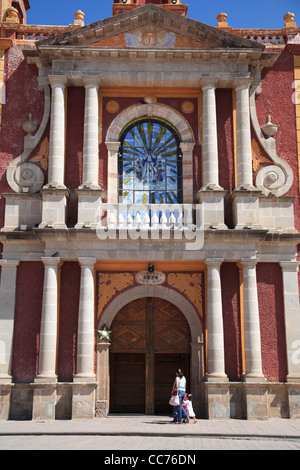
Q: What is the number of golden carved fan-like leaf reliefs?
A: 4